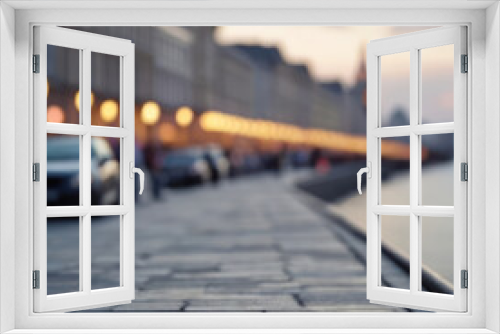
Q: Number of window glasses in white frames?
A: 12